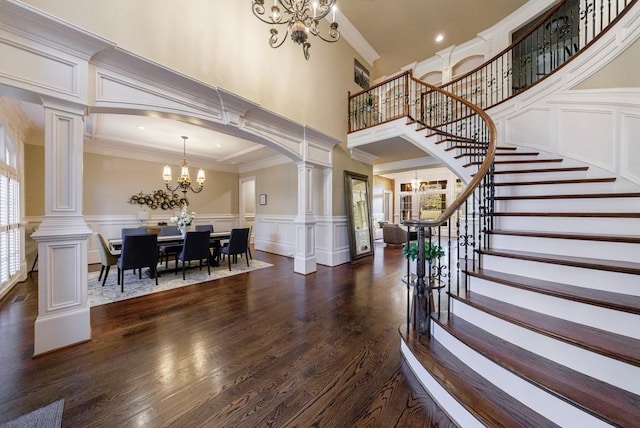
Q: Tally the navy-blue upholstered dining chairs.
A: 6